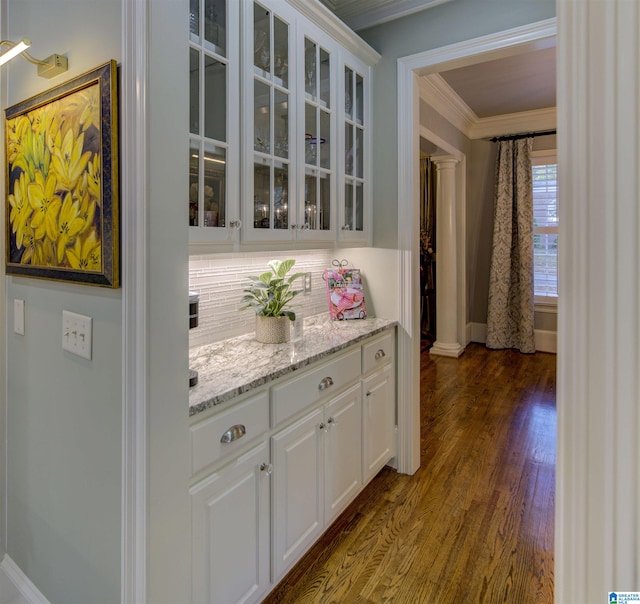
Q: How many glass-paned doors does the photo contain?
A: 4